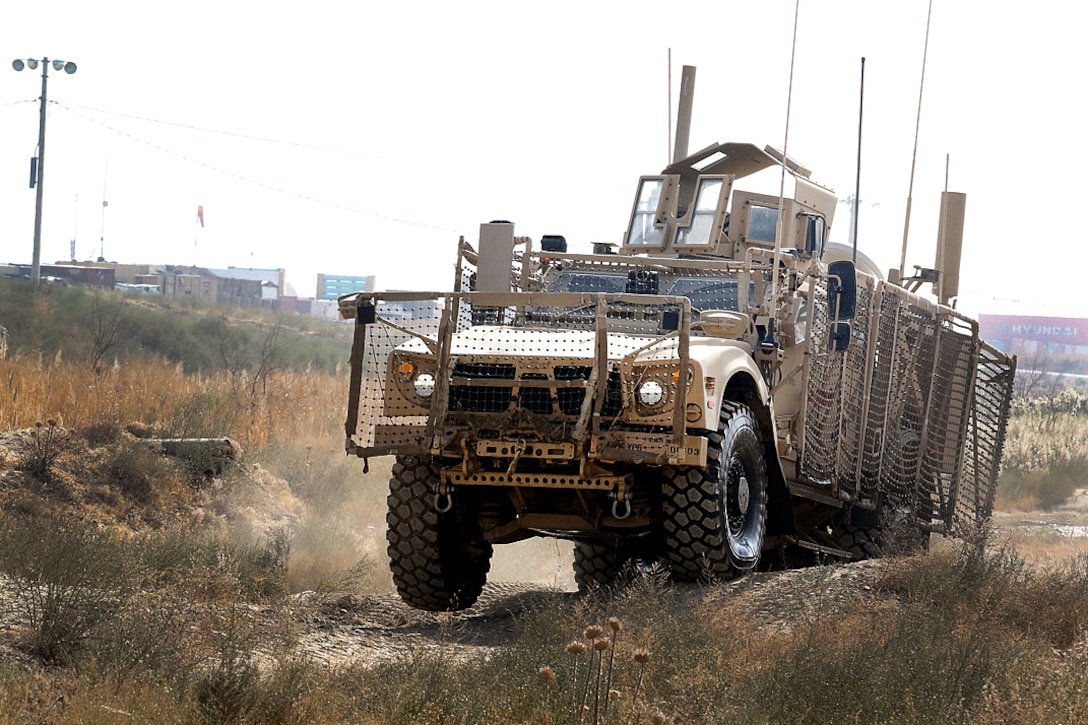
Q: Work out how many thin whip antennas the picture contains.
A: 5